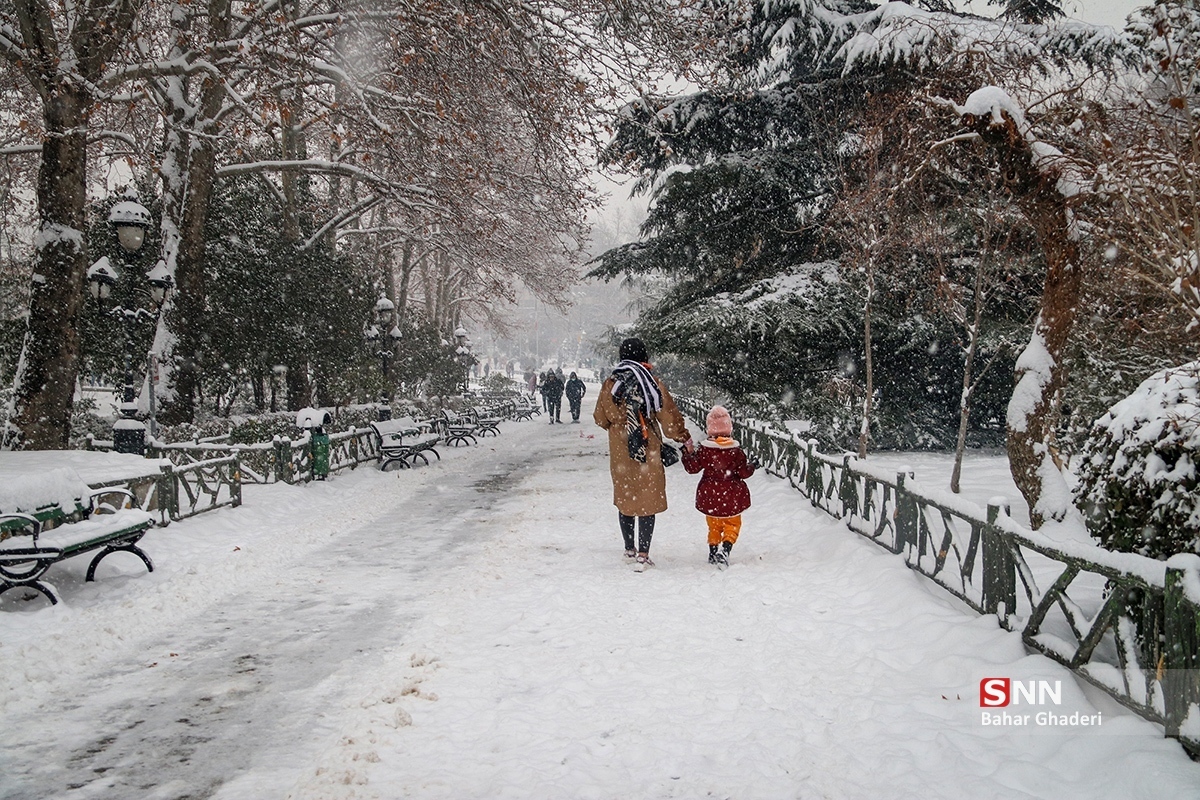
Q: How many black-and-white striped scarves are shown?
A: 1